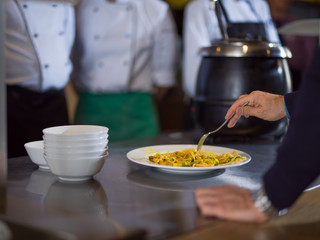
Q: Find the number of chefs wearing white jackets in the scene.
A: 3